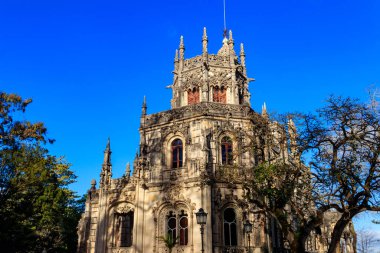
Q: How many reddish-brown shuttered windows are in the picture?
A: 2